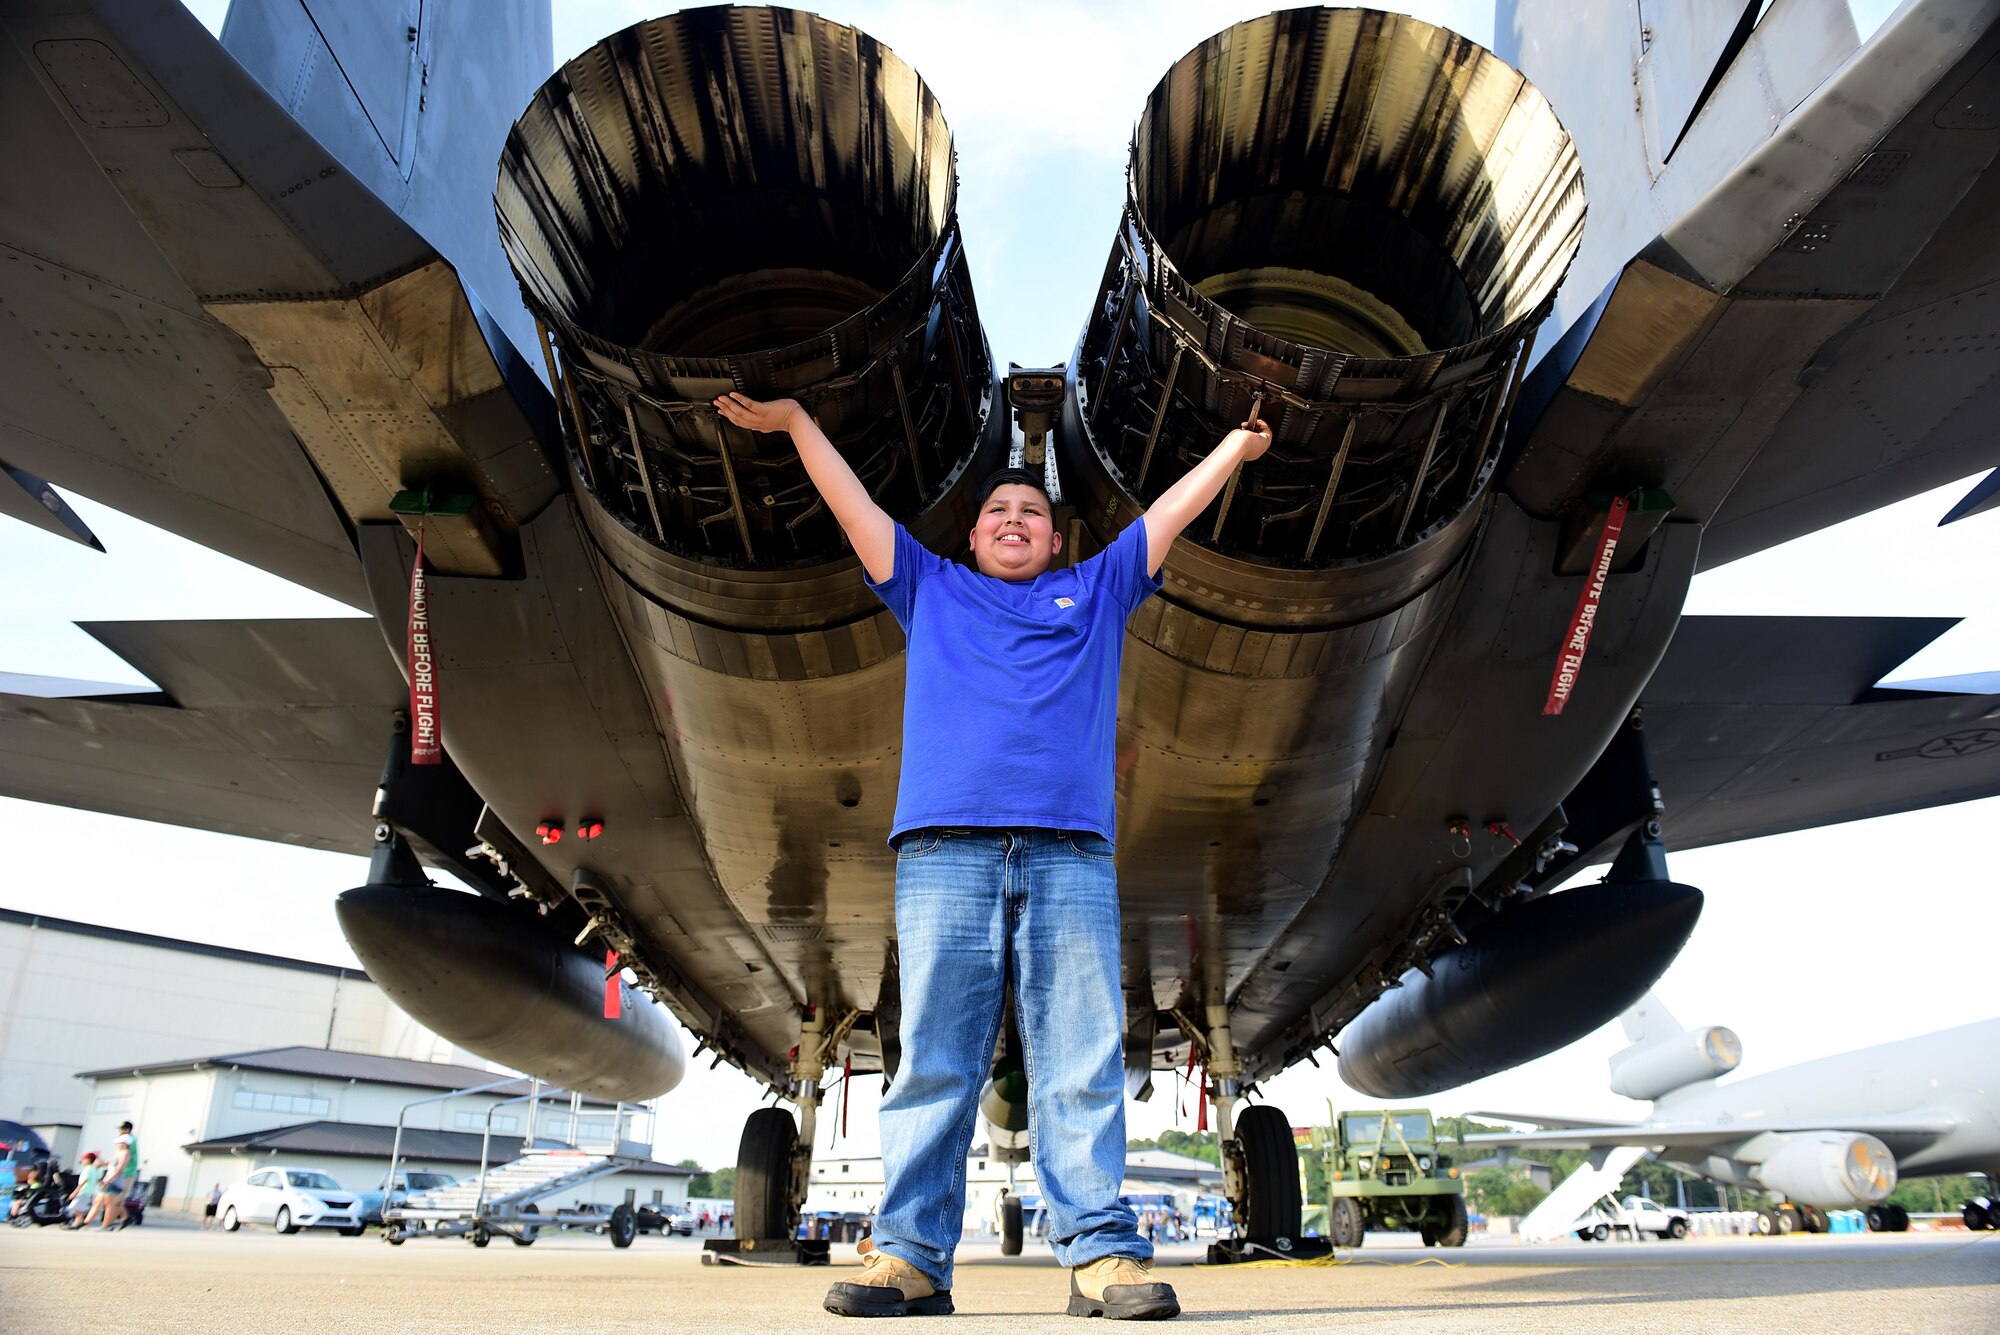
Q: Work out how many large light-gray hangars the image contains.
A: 1